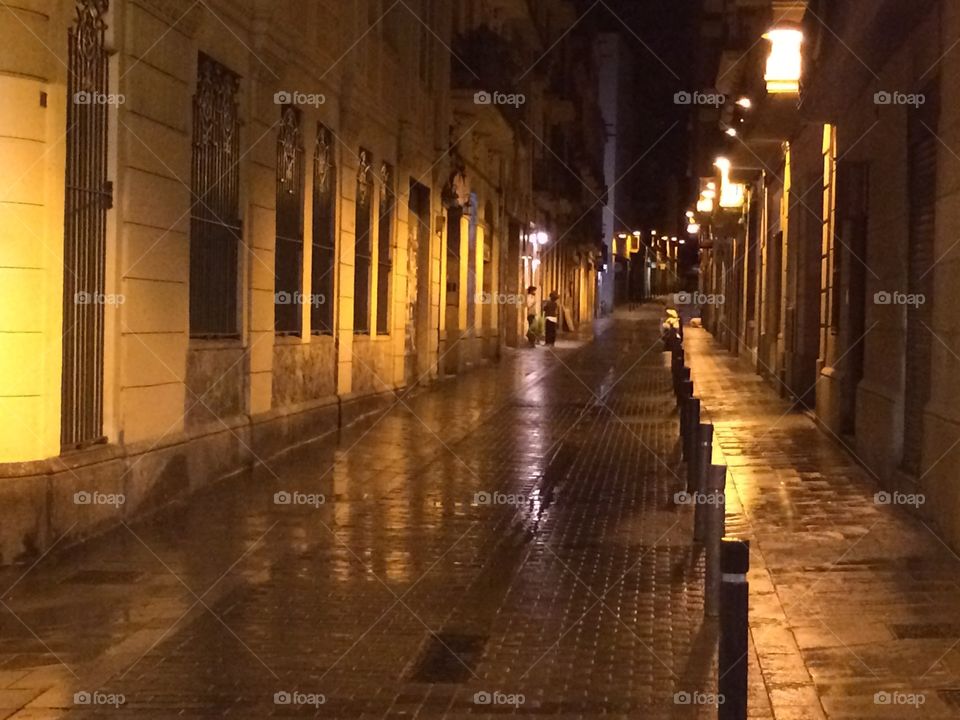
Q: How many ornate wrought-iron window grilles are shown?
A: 6